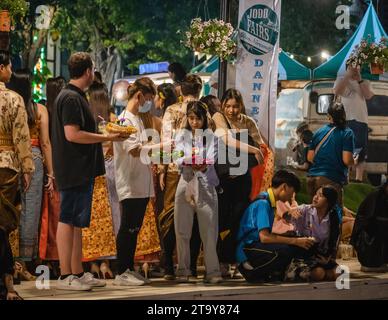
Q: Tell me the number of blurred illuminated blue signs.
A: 1